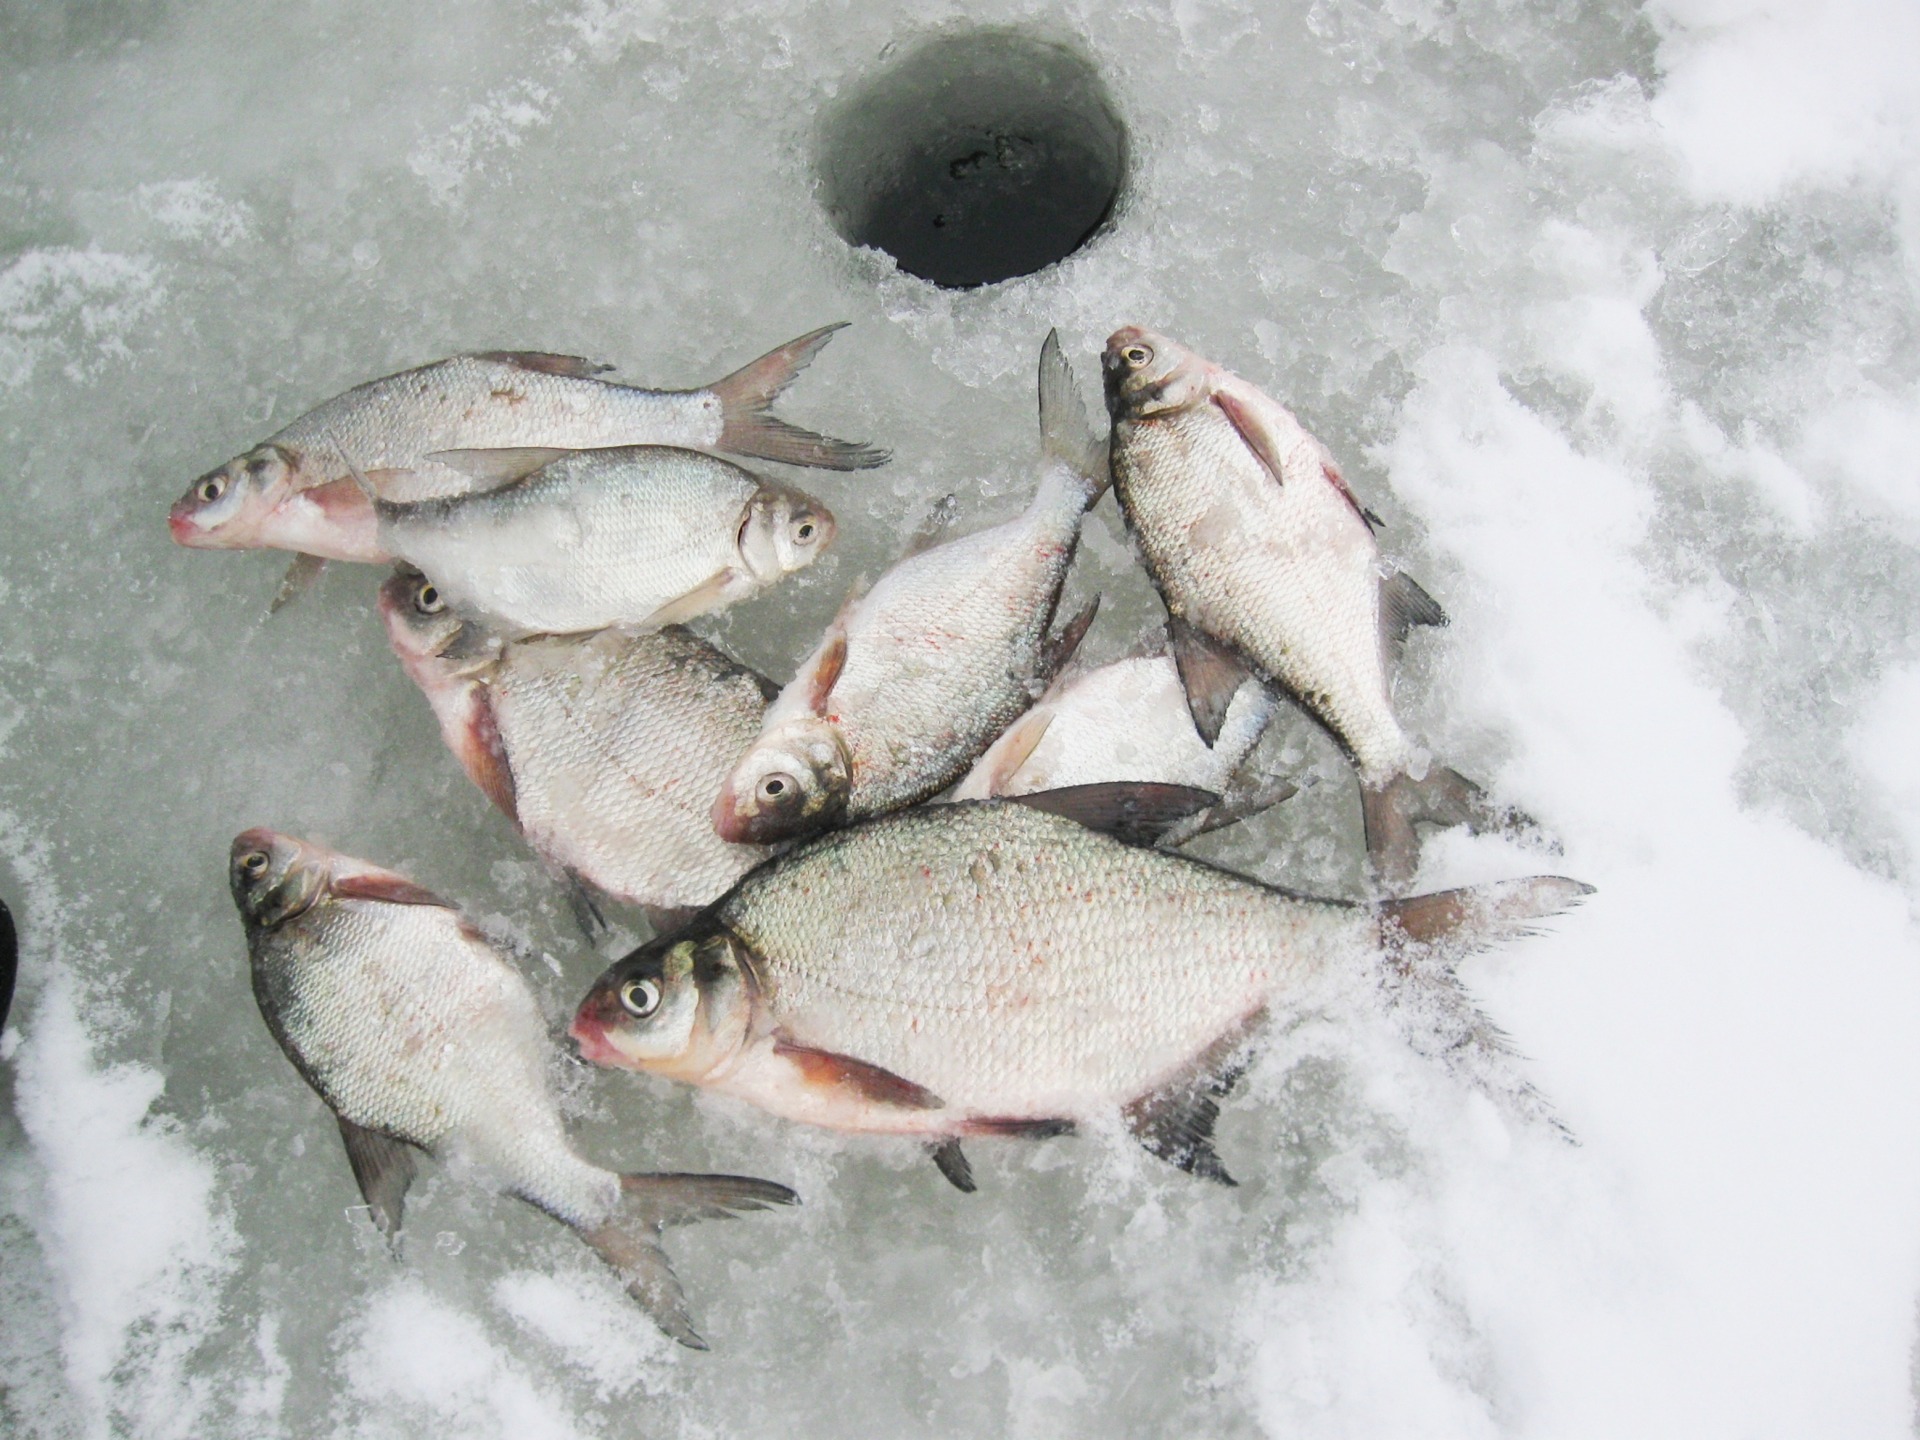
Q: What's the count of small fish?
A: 7